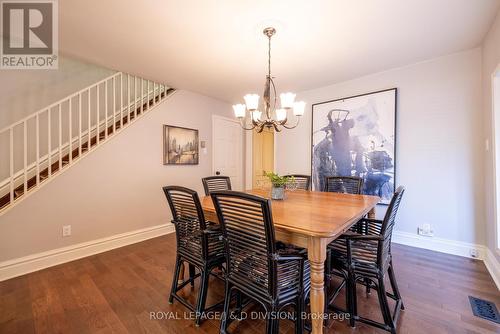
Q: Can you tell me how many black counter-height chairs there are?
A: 6